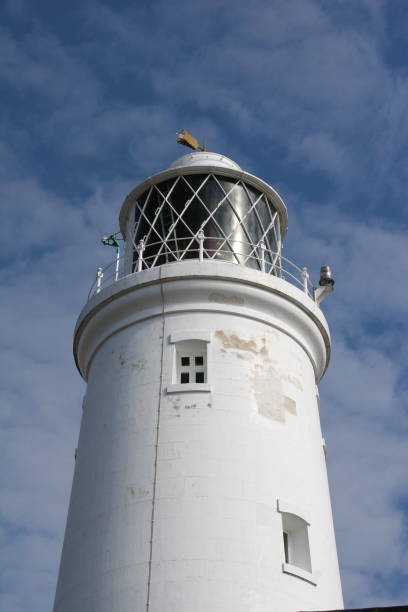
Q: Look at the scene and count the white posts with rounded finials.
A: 5